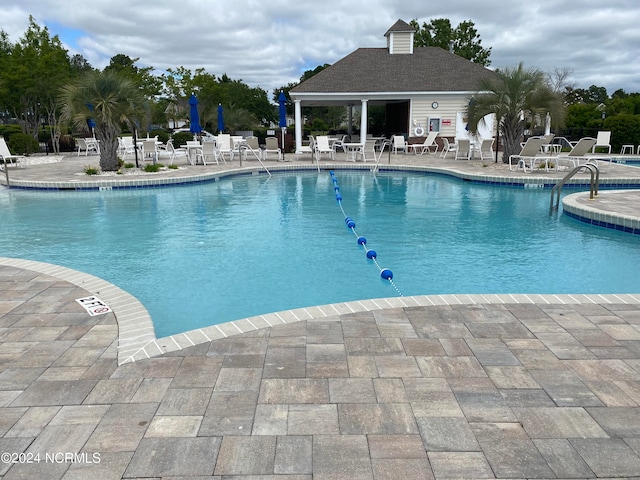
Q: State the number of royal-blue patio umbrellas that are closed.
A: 4